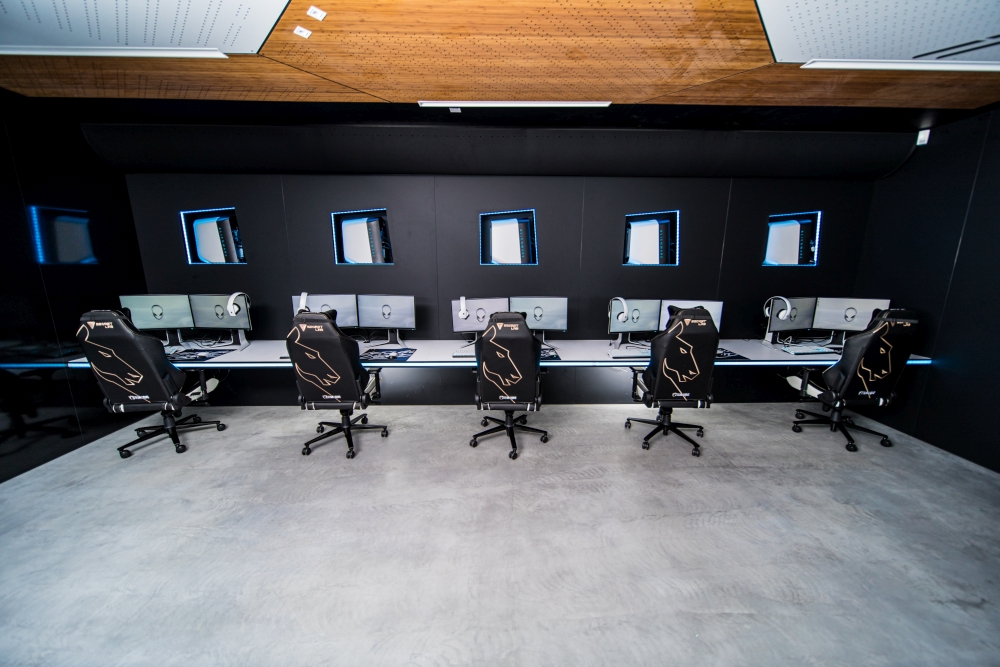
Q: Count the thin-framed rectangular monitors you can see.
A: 10